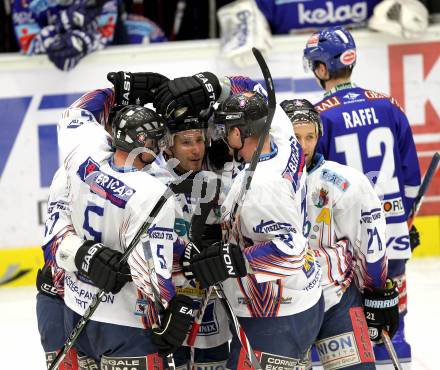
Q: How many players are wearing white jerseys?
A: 5